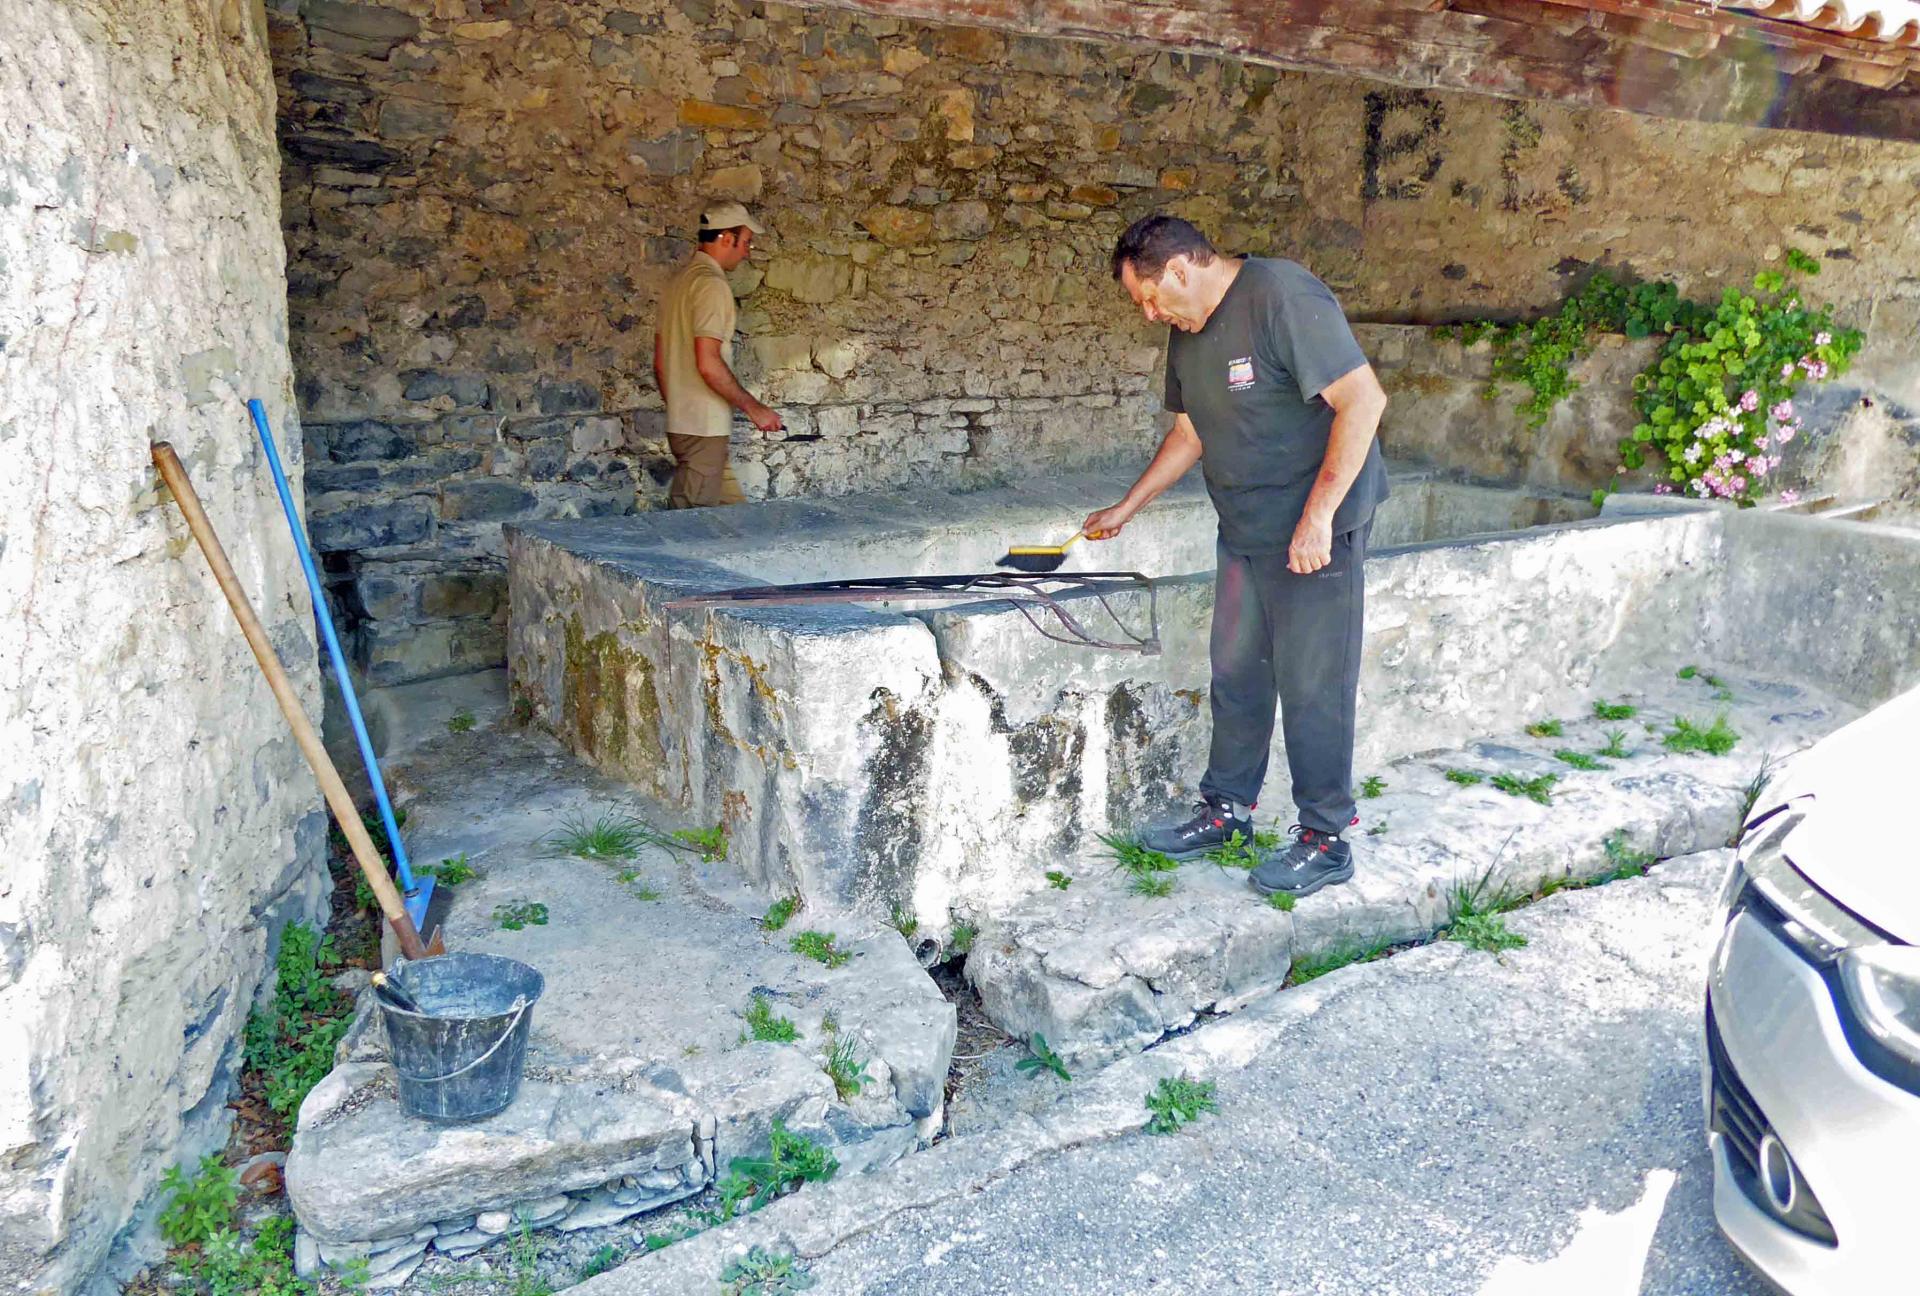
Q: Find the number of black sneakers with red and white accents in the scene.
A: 2